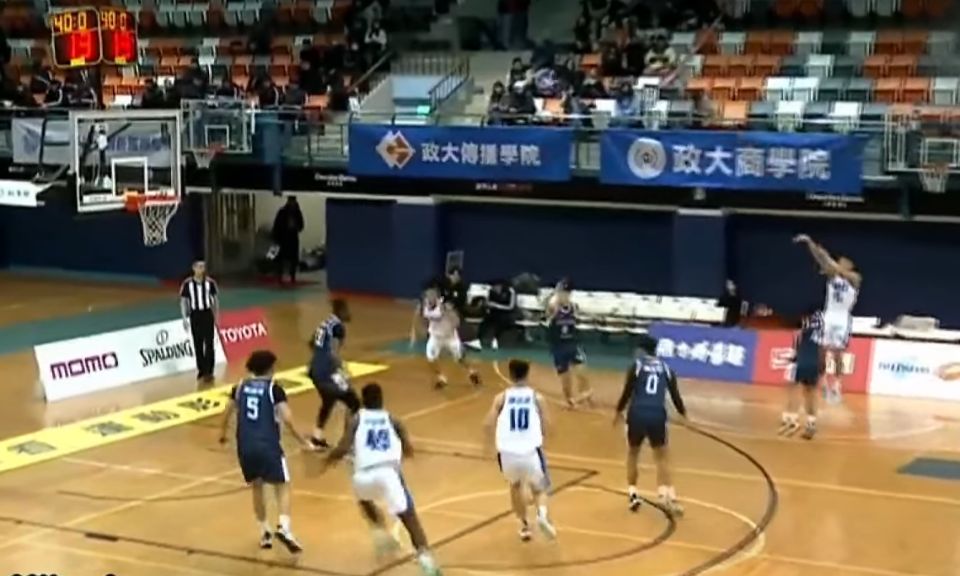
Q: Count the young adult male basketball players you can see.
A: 9